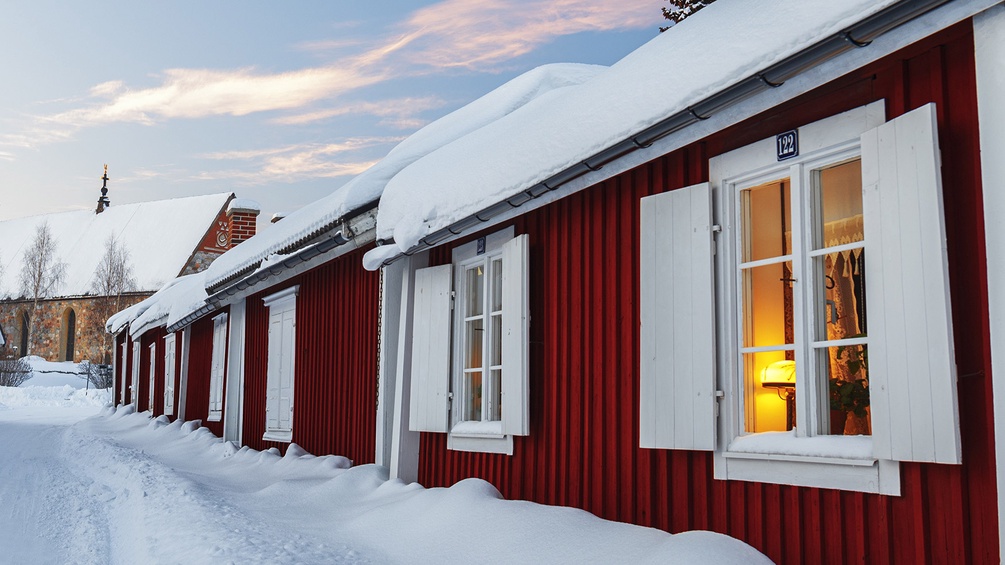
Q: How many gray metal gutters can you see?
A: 3